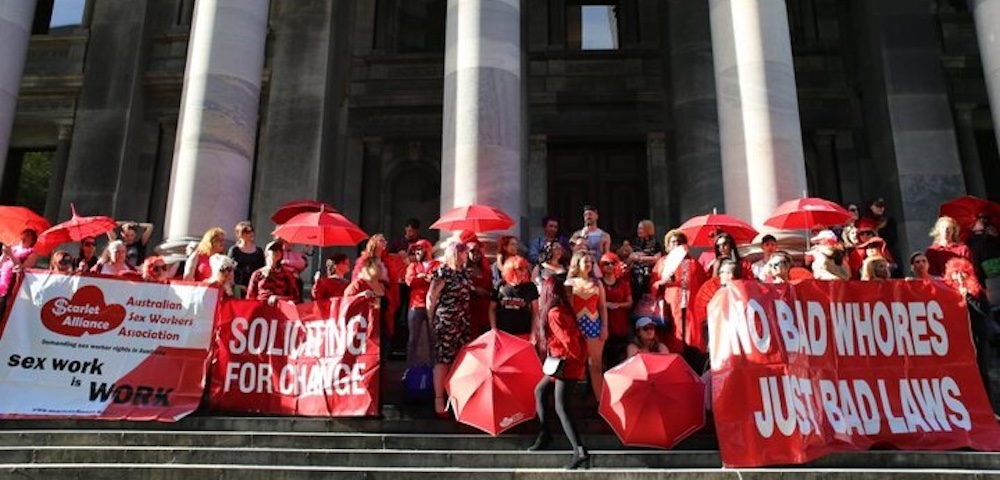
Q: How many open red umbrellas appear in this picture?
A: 10